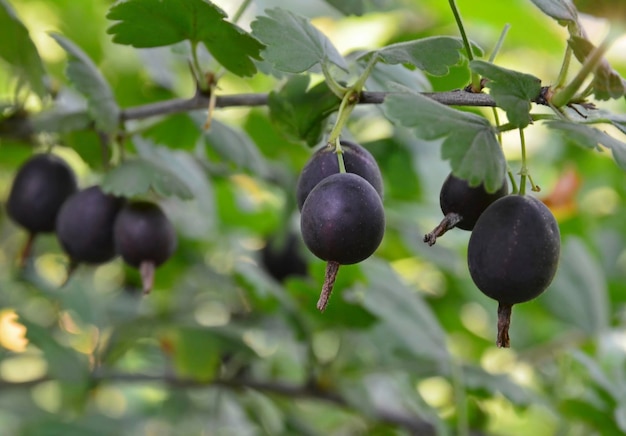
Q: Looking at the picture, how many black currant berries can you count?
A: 7